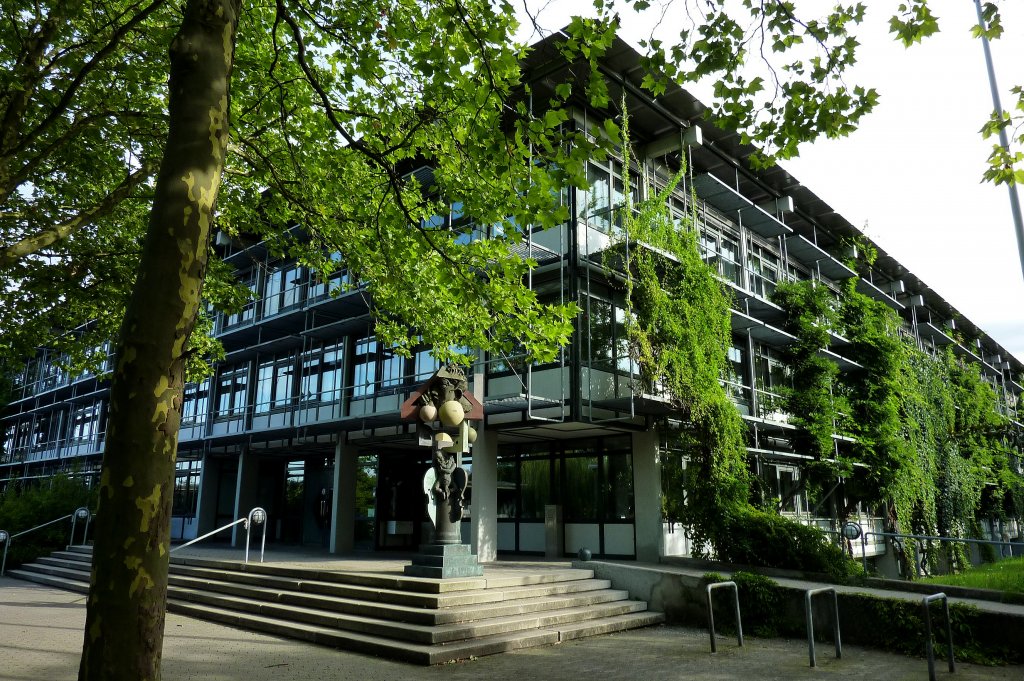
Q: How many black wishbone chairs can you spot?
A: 0